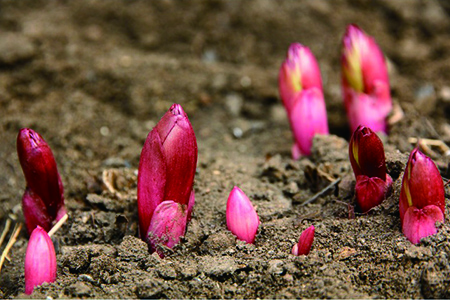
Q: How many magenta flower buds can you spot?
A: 9